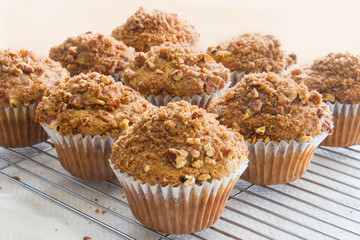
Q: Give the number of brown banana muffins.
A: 9